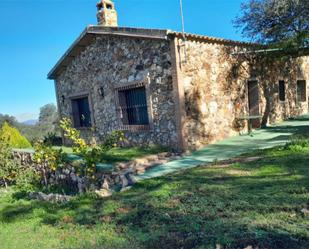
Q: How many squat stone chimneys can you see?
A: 1